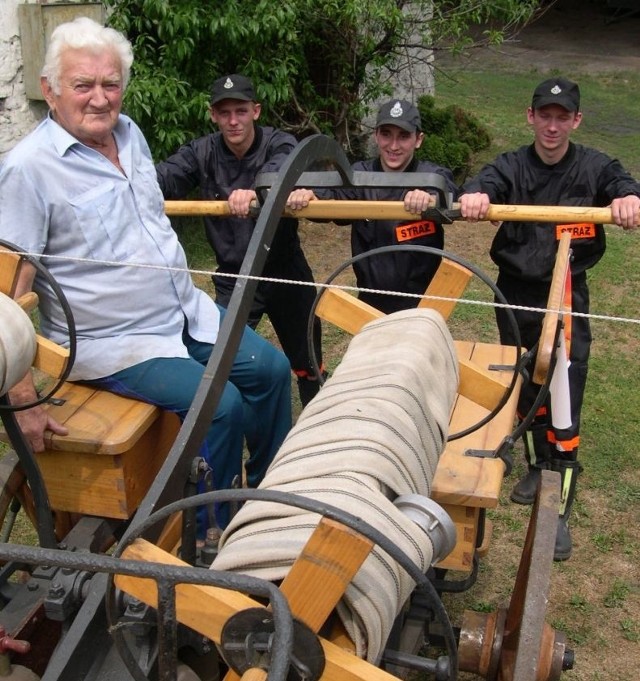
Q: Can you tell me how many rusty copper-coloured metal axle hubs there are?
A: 1